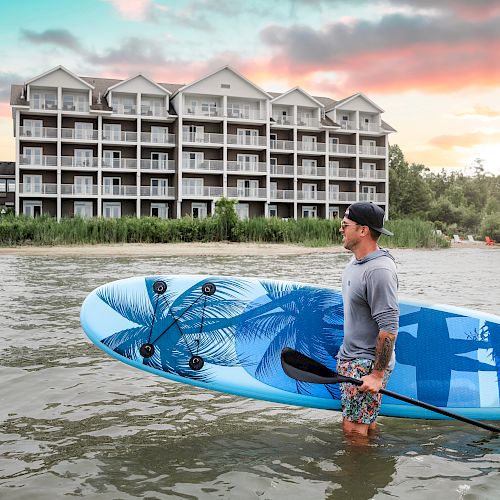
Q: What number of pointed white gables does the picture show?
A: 5